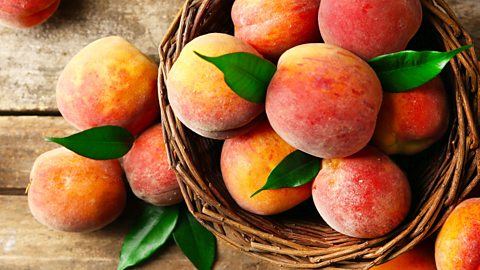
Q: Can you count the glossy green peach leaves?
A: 6